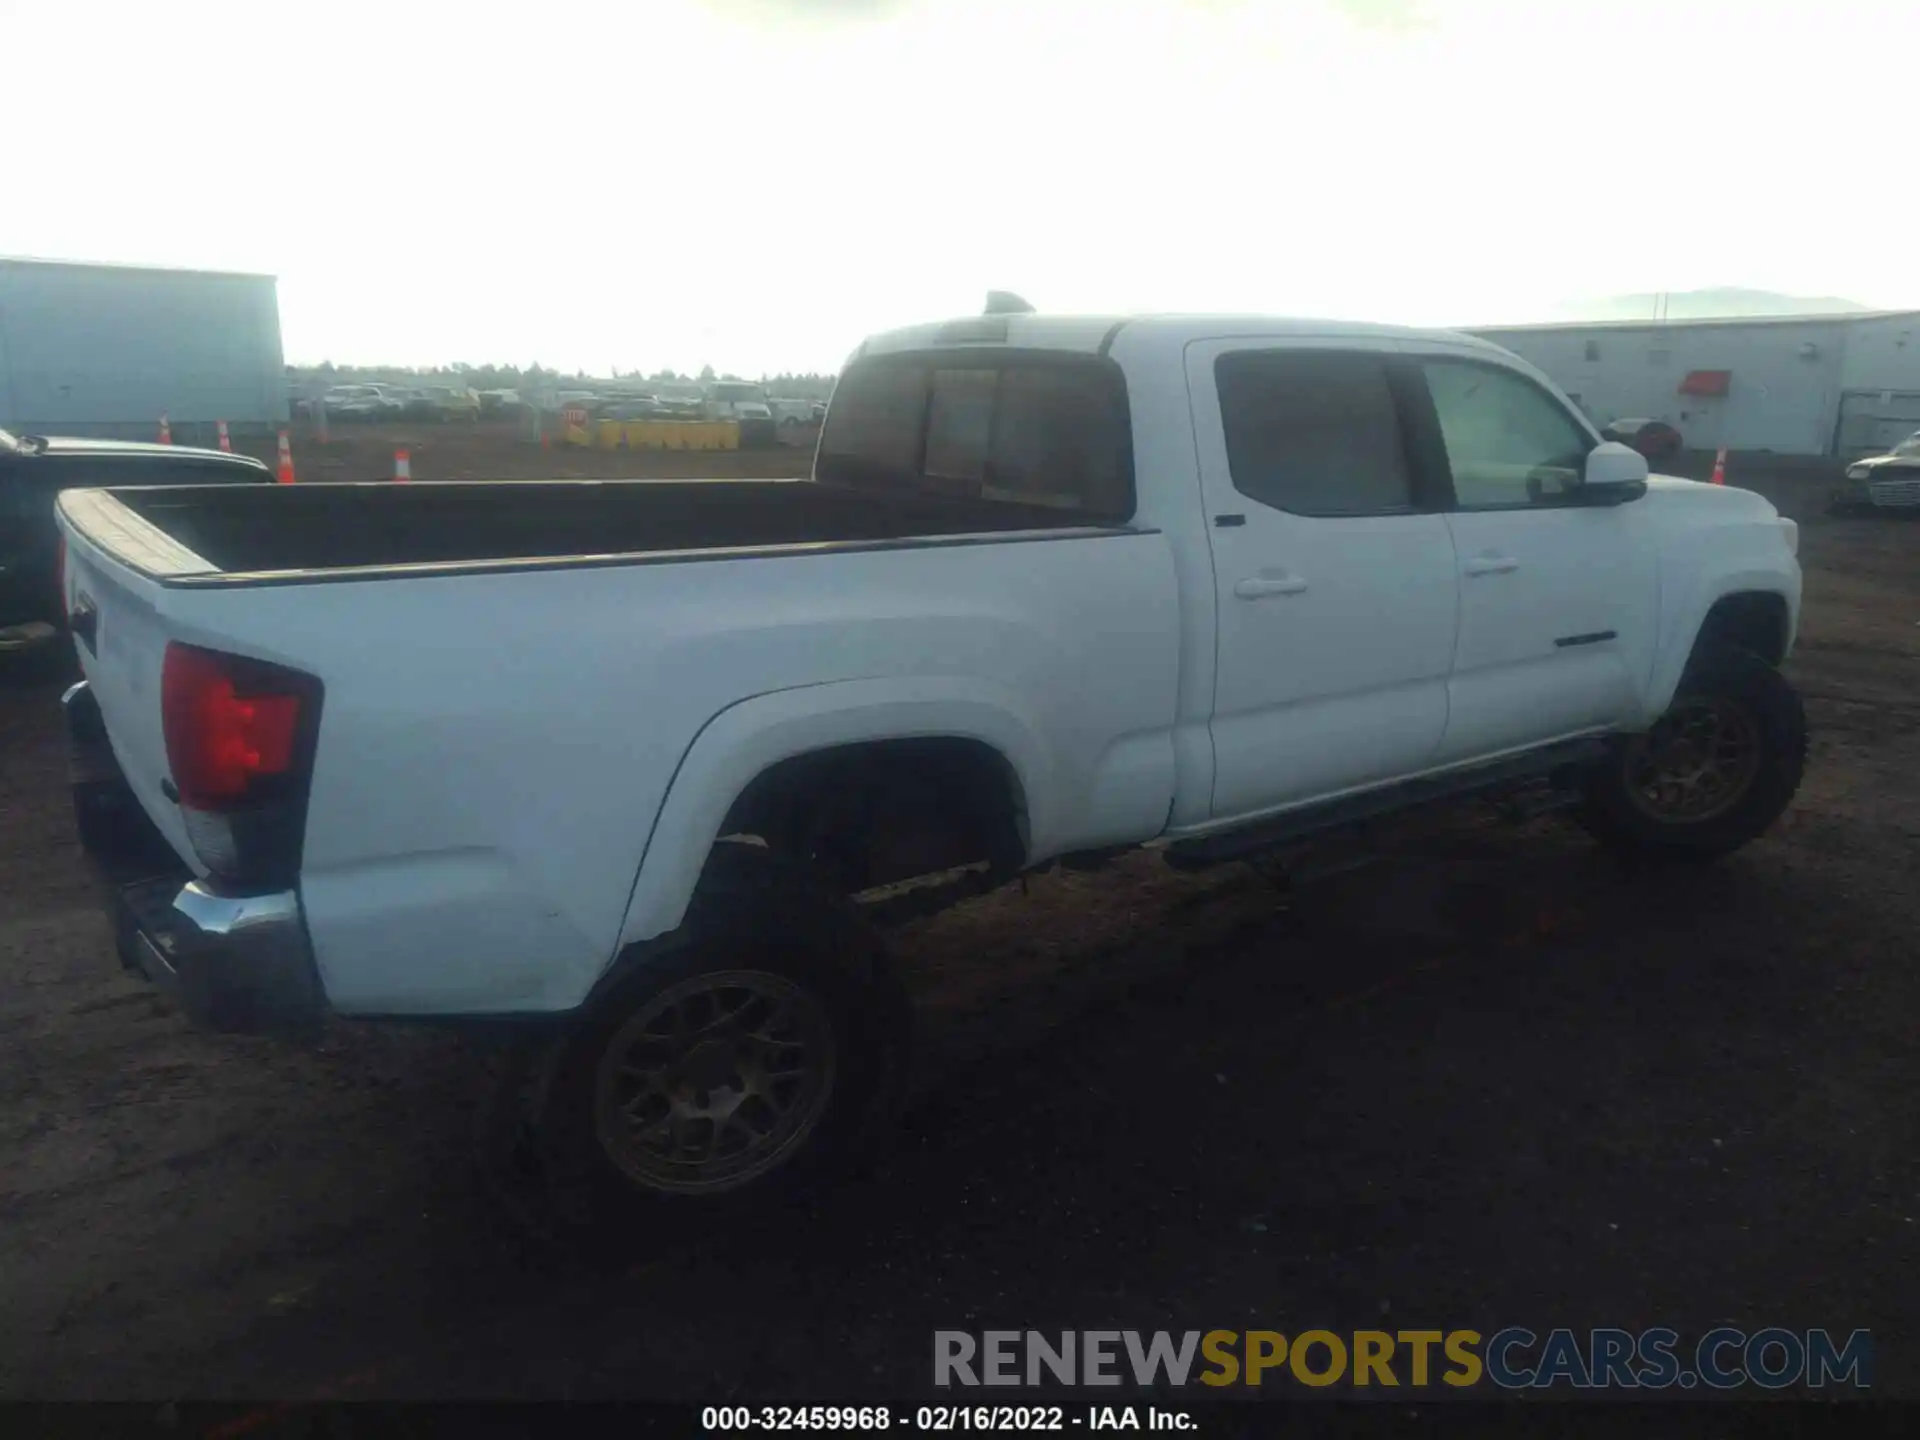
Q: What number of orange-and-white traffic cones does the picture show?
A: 5